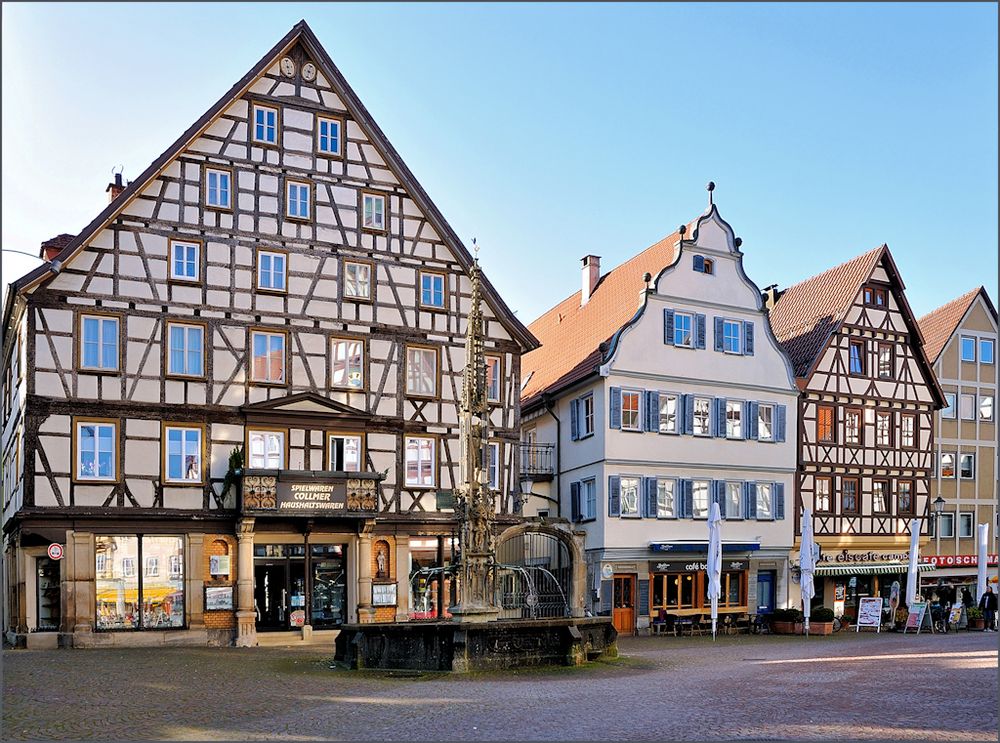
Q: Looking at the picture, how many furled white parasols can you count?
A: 4